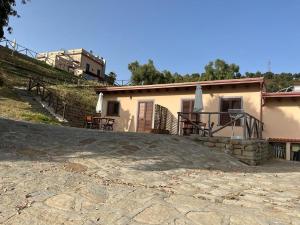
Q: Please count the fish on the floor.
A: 0